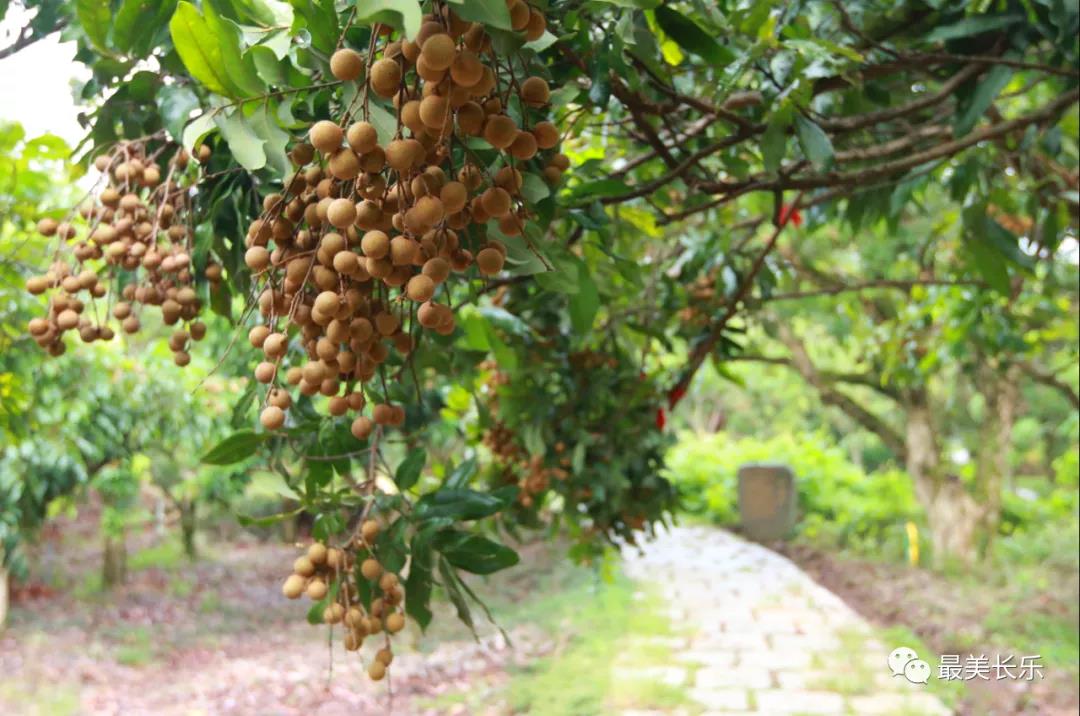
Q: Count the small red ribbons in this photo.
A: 3